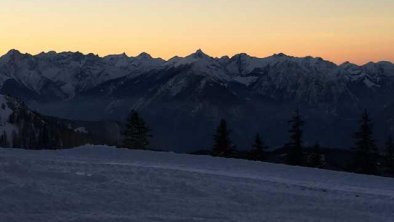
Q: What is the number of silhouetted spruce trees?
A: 7